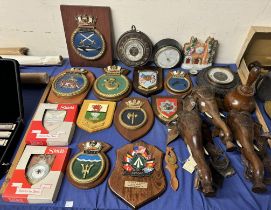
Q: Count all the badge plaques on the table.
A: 10